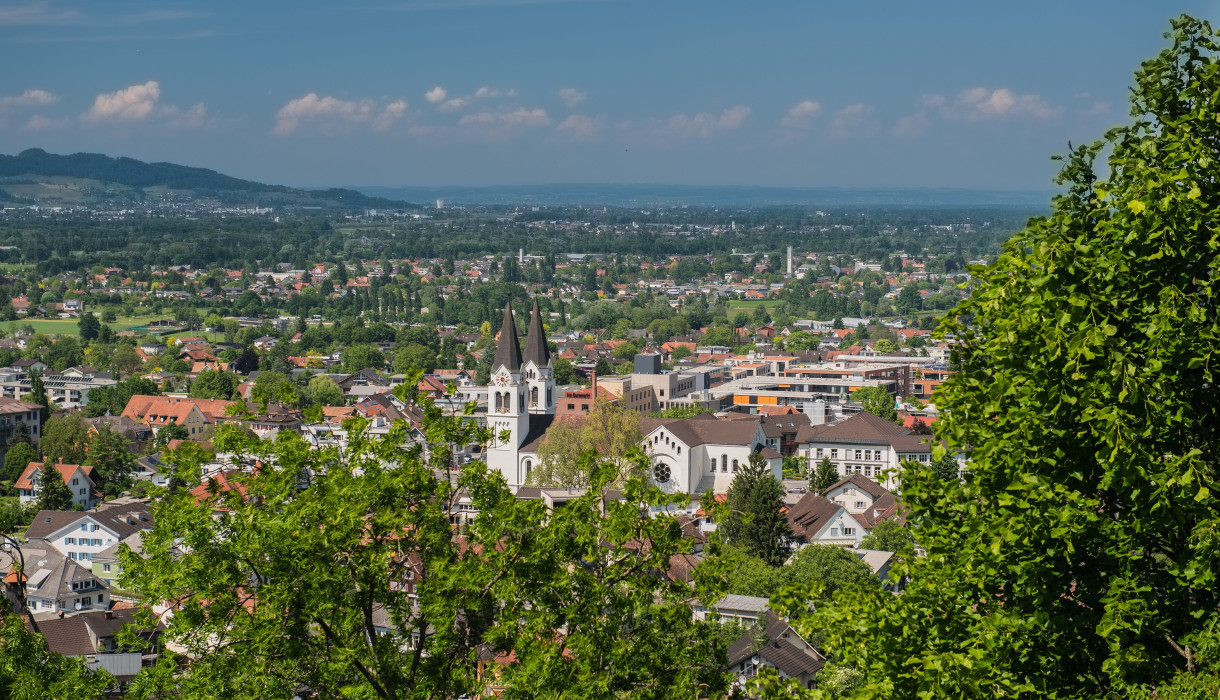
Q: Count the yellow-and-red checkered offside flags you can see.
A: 0